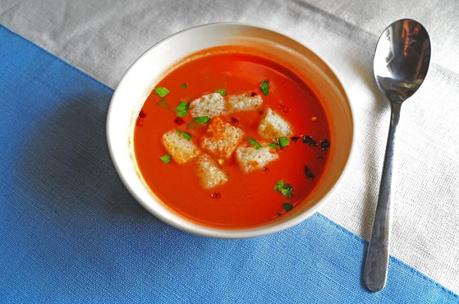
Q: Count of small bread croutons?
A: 7